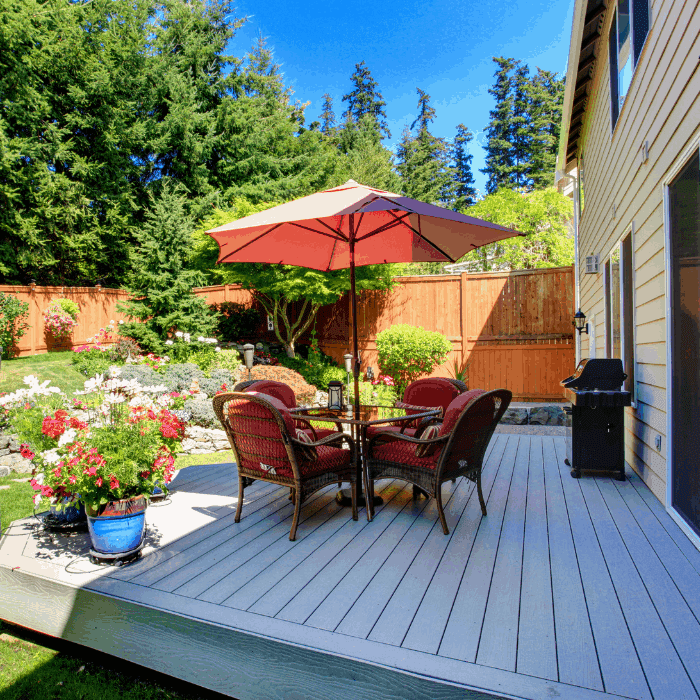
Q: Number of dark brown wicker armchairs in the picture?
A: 4